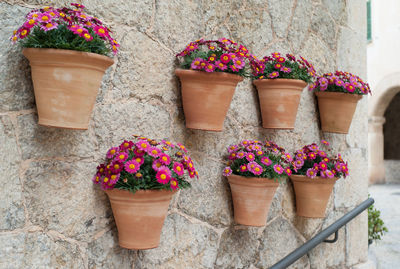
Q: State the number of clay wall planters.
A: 7